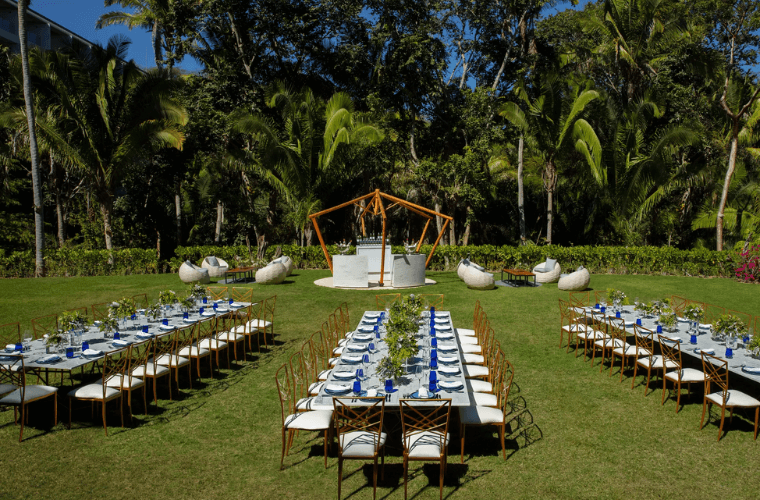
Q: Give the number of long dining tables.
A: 3